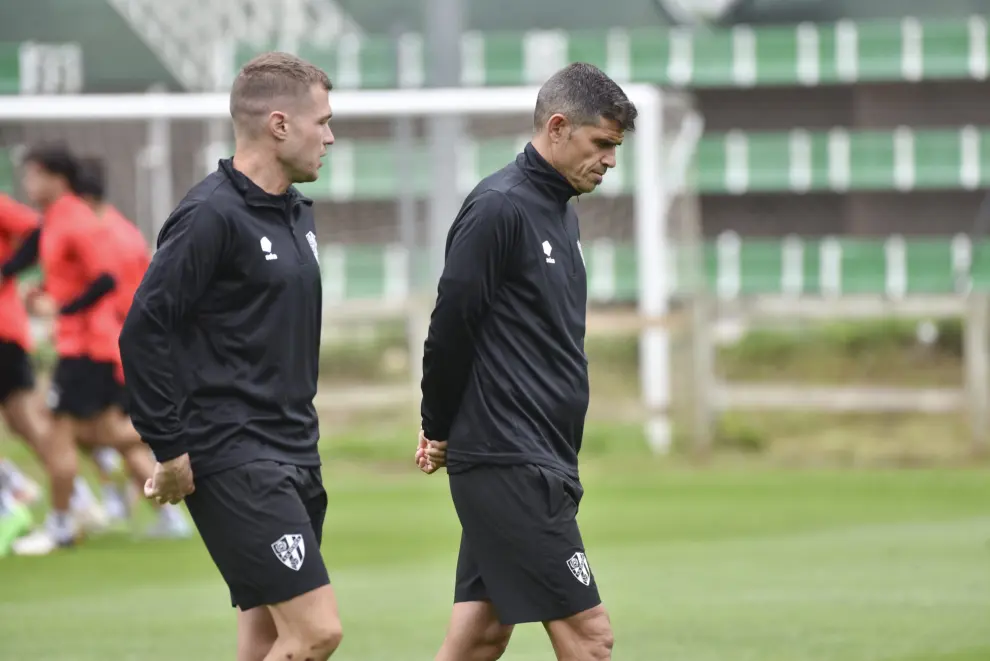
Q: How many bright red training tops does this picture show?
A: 3